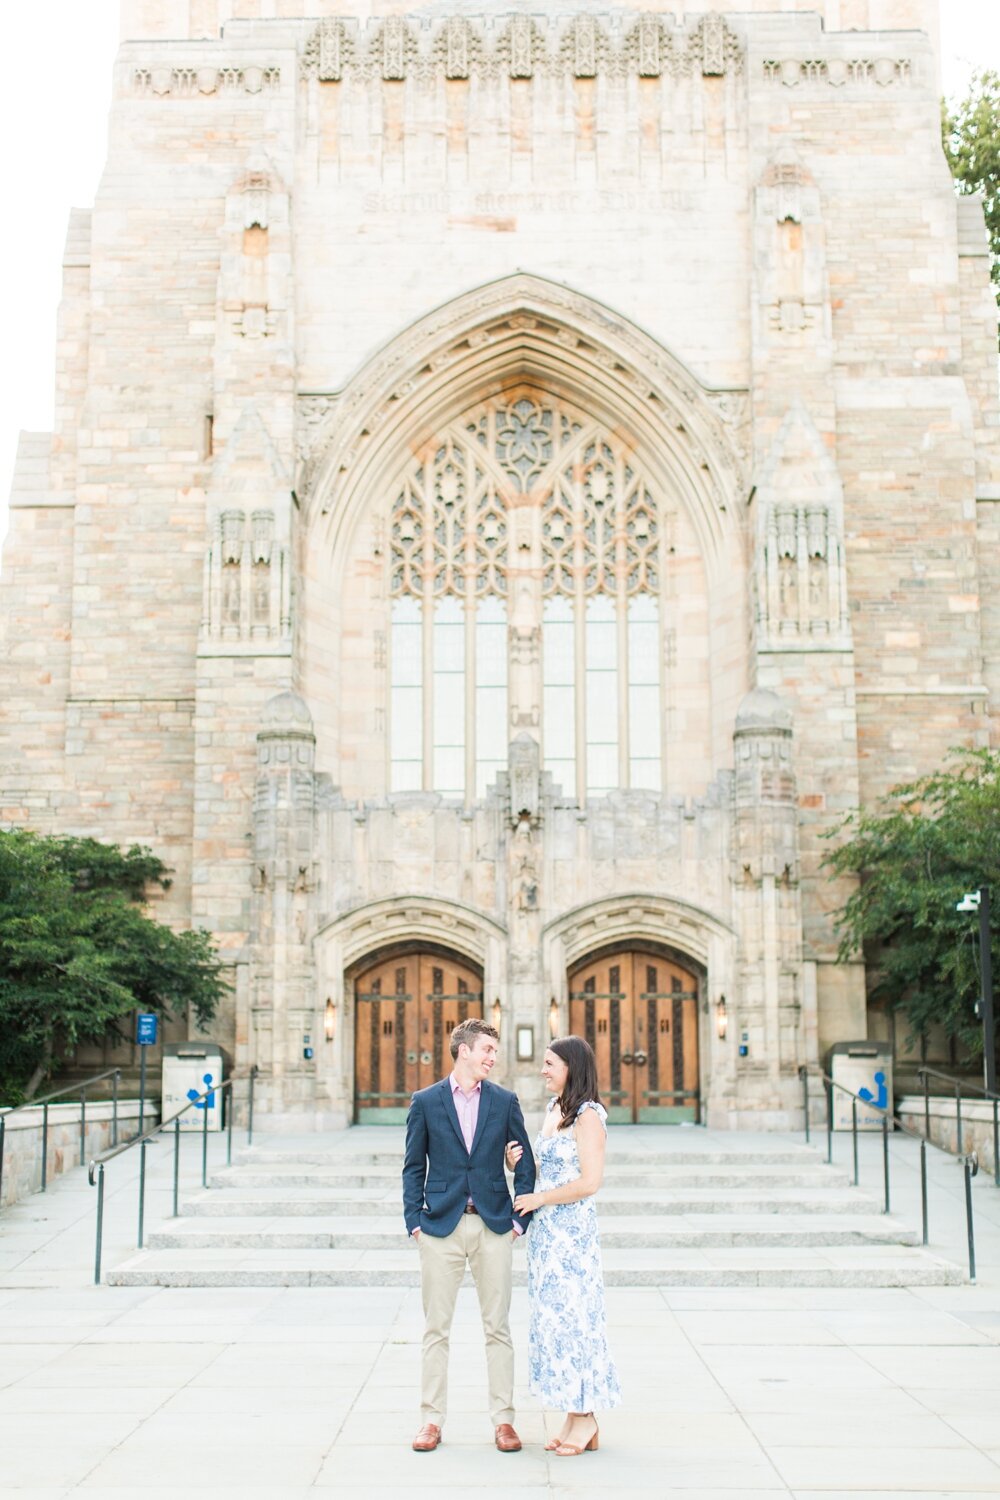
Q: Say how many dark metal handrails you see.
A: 4